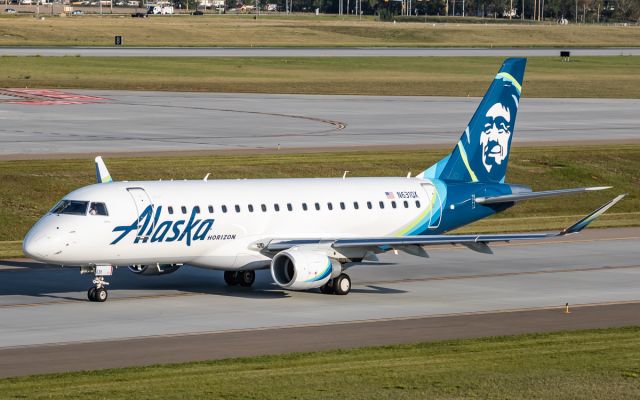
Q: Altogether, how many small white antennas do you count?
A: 3